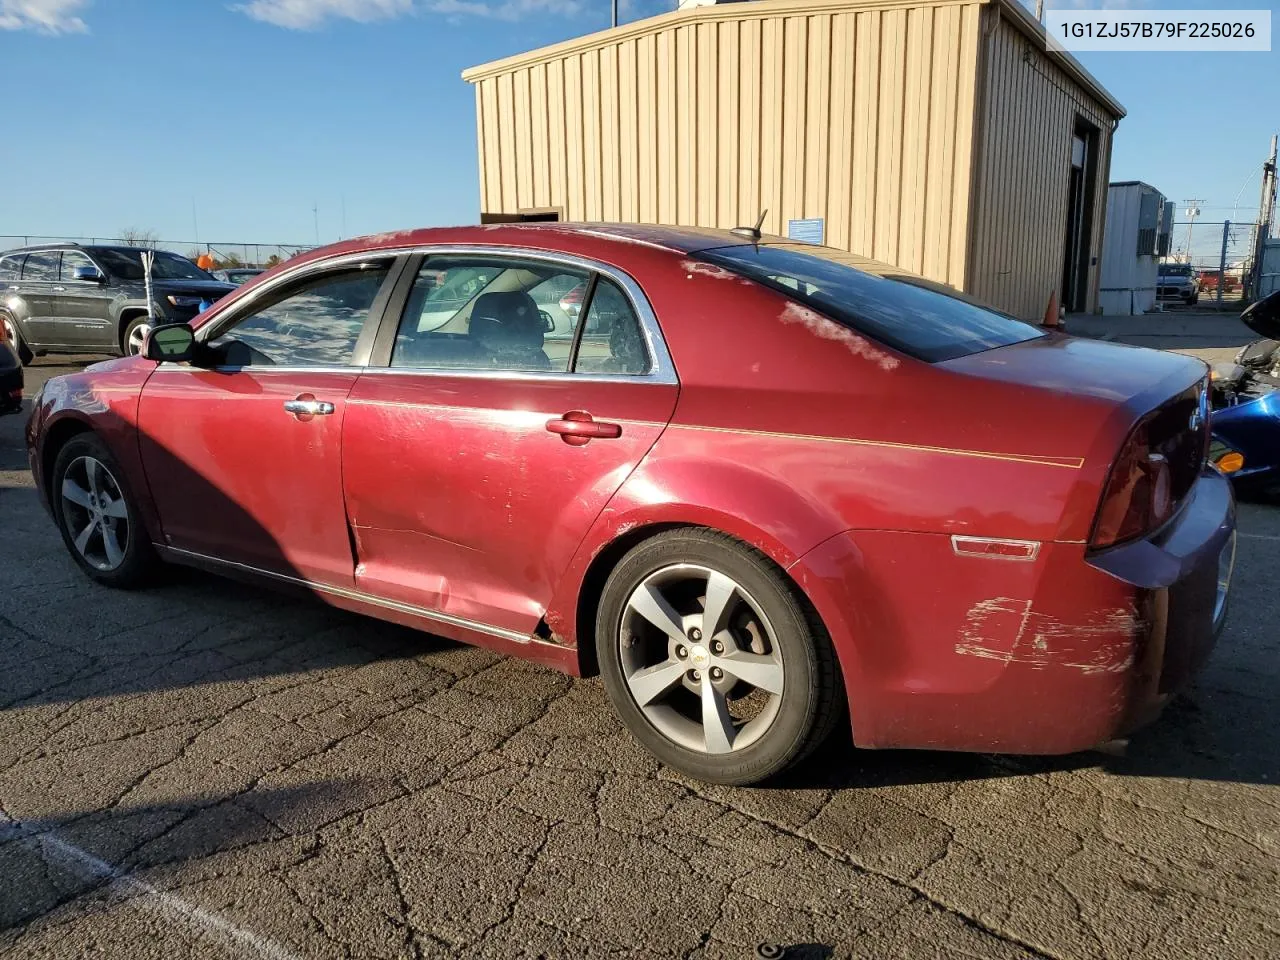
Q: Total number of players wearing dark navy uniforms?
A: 0